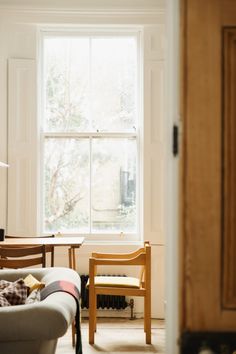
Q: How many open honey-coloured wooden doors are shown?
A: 1